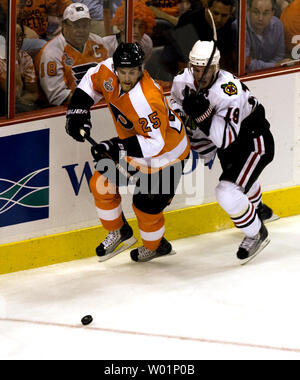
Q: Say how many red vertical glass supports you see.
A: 3